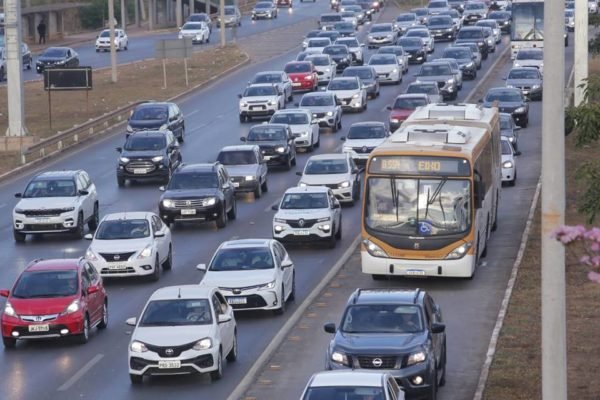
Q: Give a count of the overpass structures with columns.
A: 1